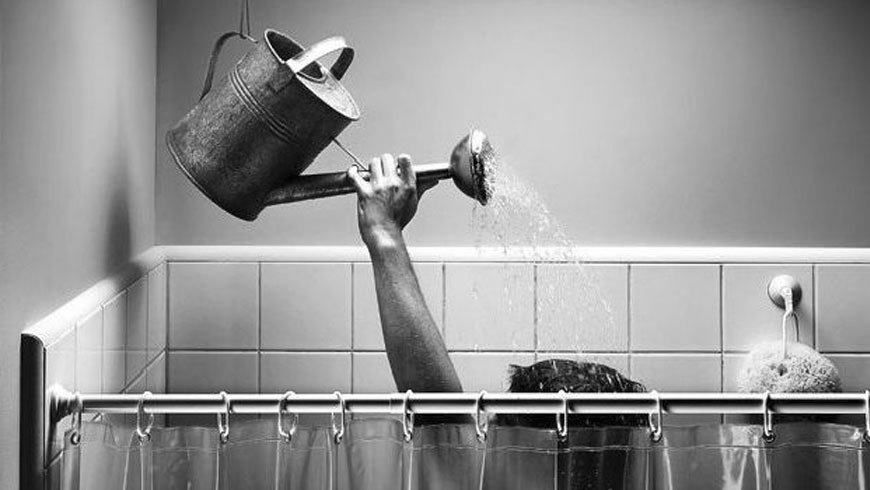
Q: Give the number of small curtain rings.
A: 11